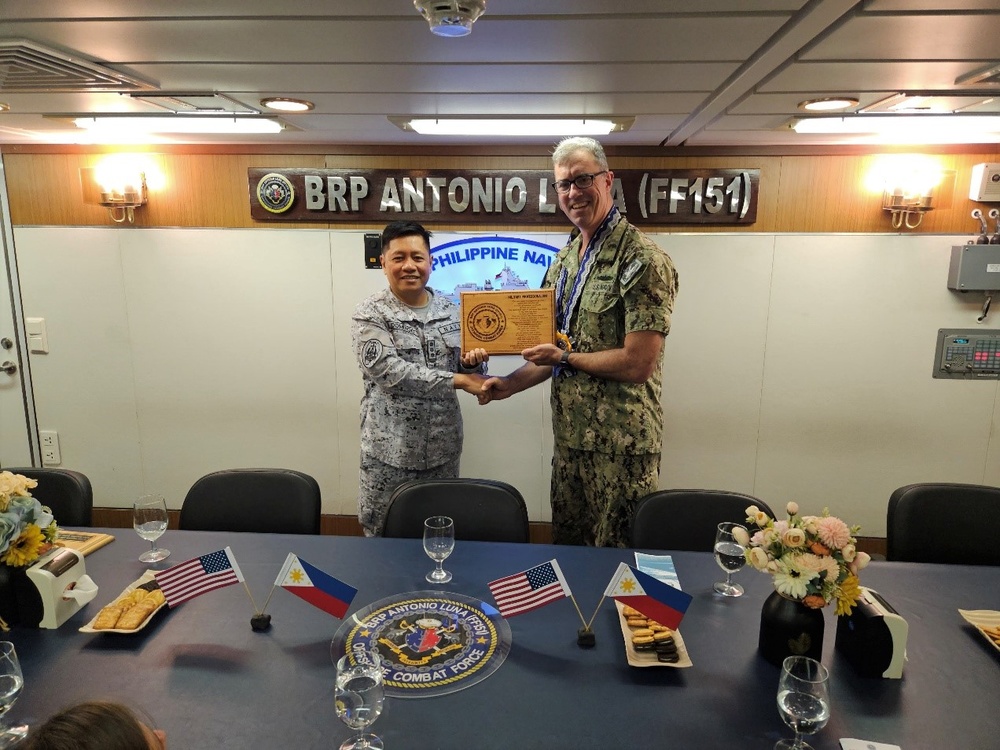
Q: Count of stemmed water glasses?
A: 6